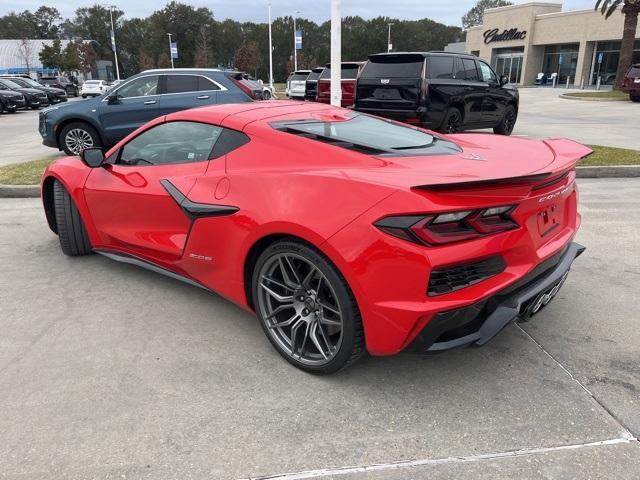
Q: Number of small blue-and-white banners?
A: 3